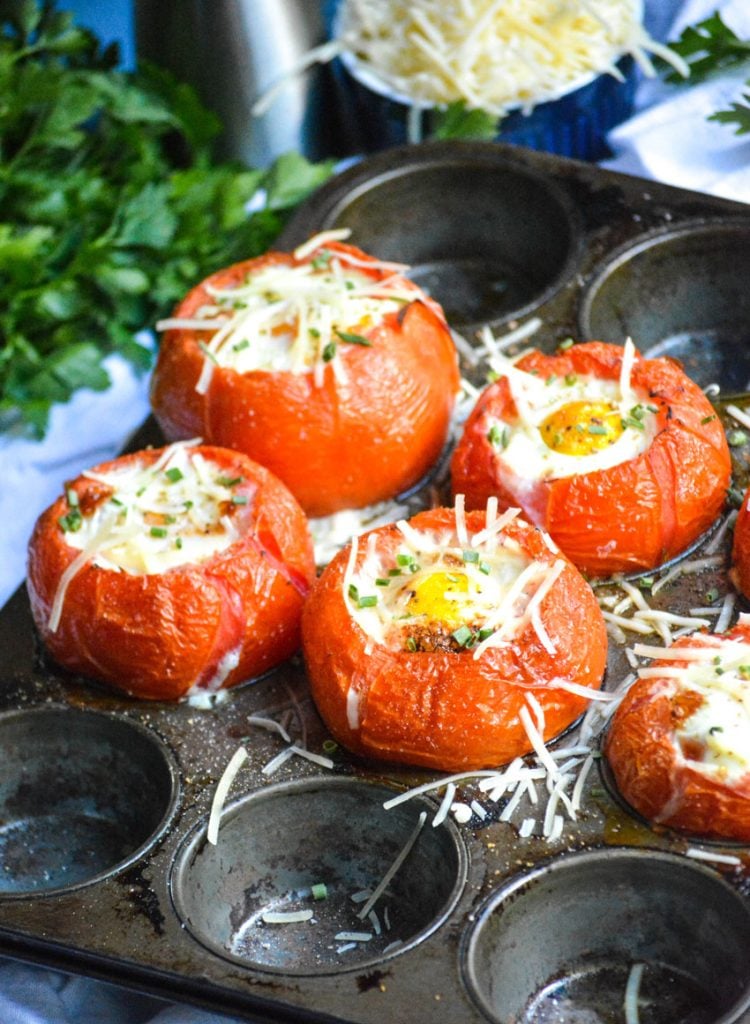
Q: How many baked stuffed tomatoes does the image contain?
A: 6